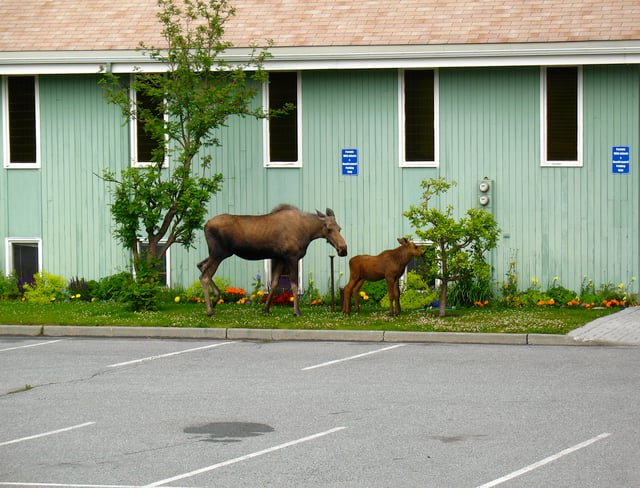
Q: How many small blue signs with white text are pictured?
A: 2